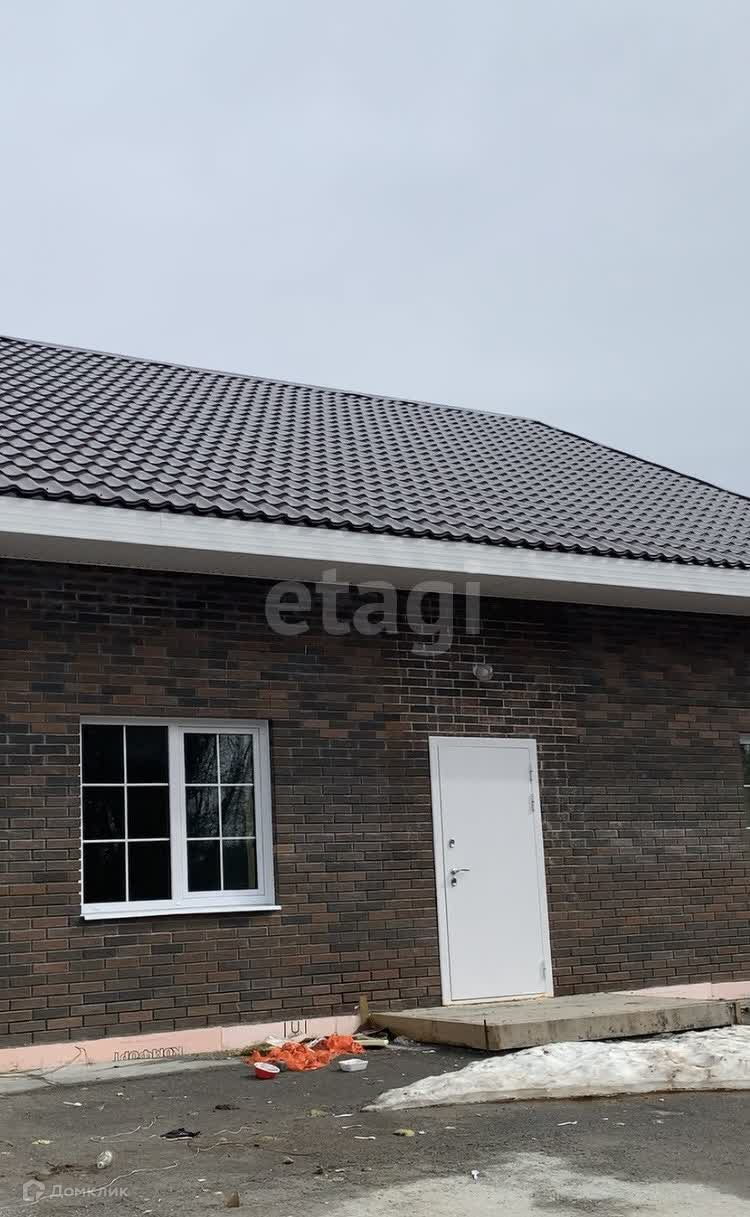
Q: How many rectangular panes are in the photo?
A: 12